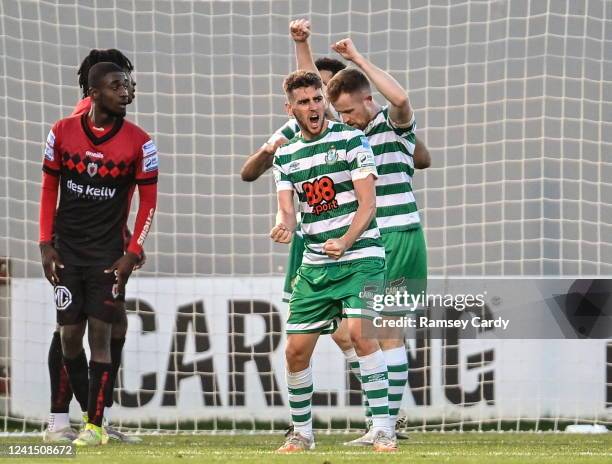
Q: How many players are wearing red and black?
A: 2